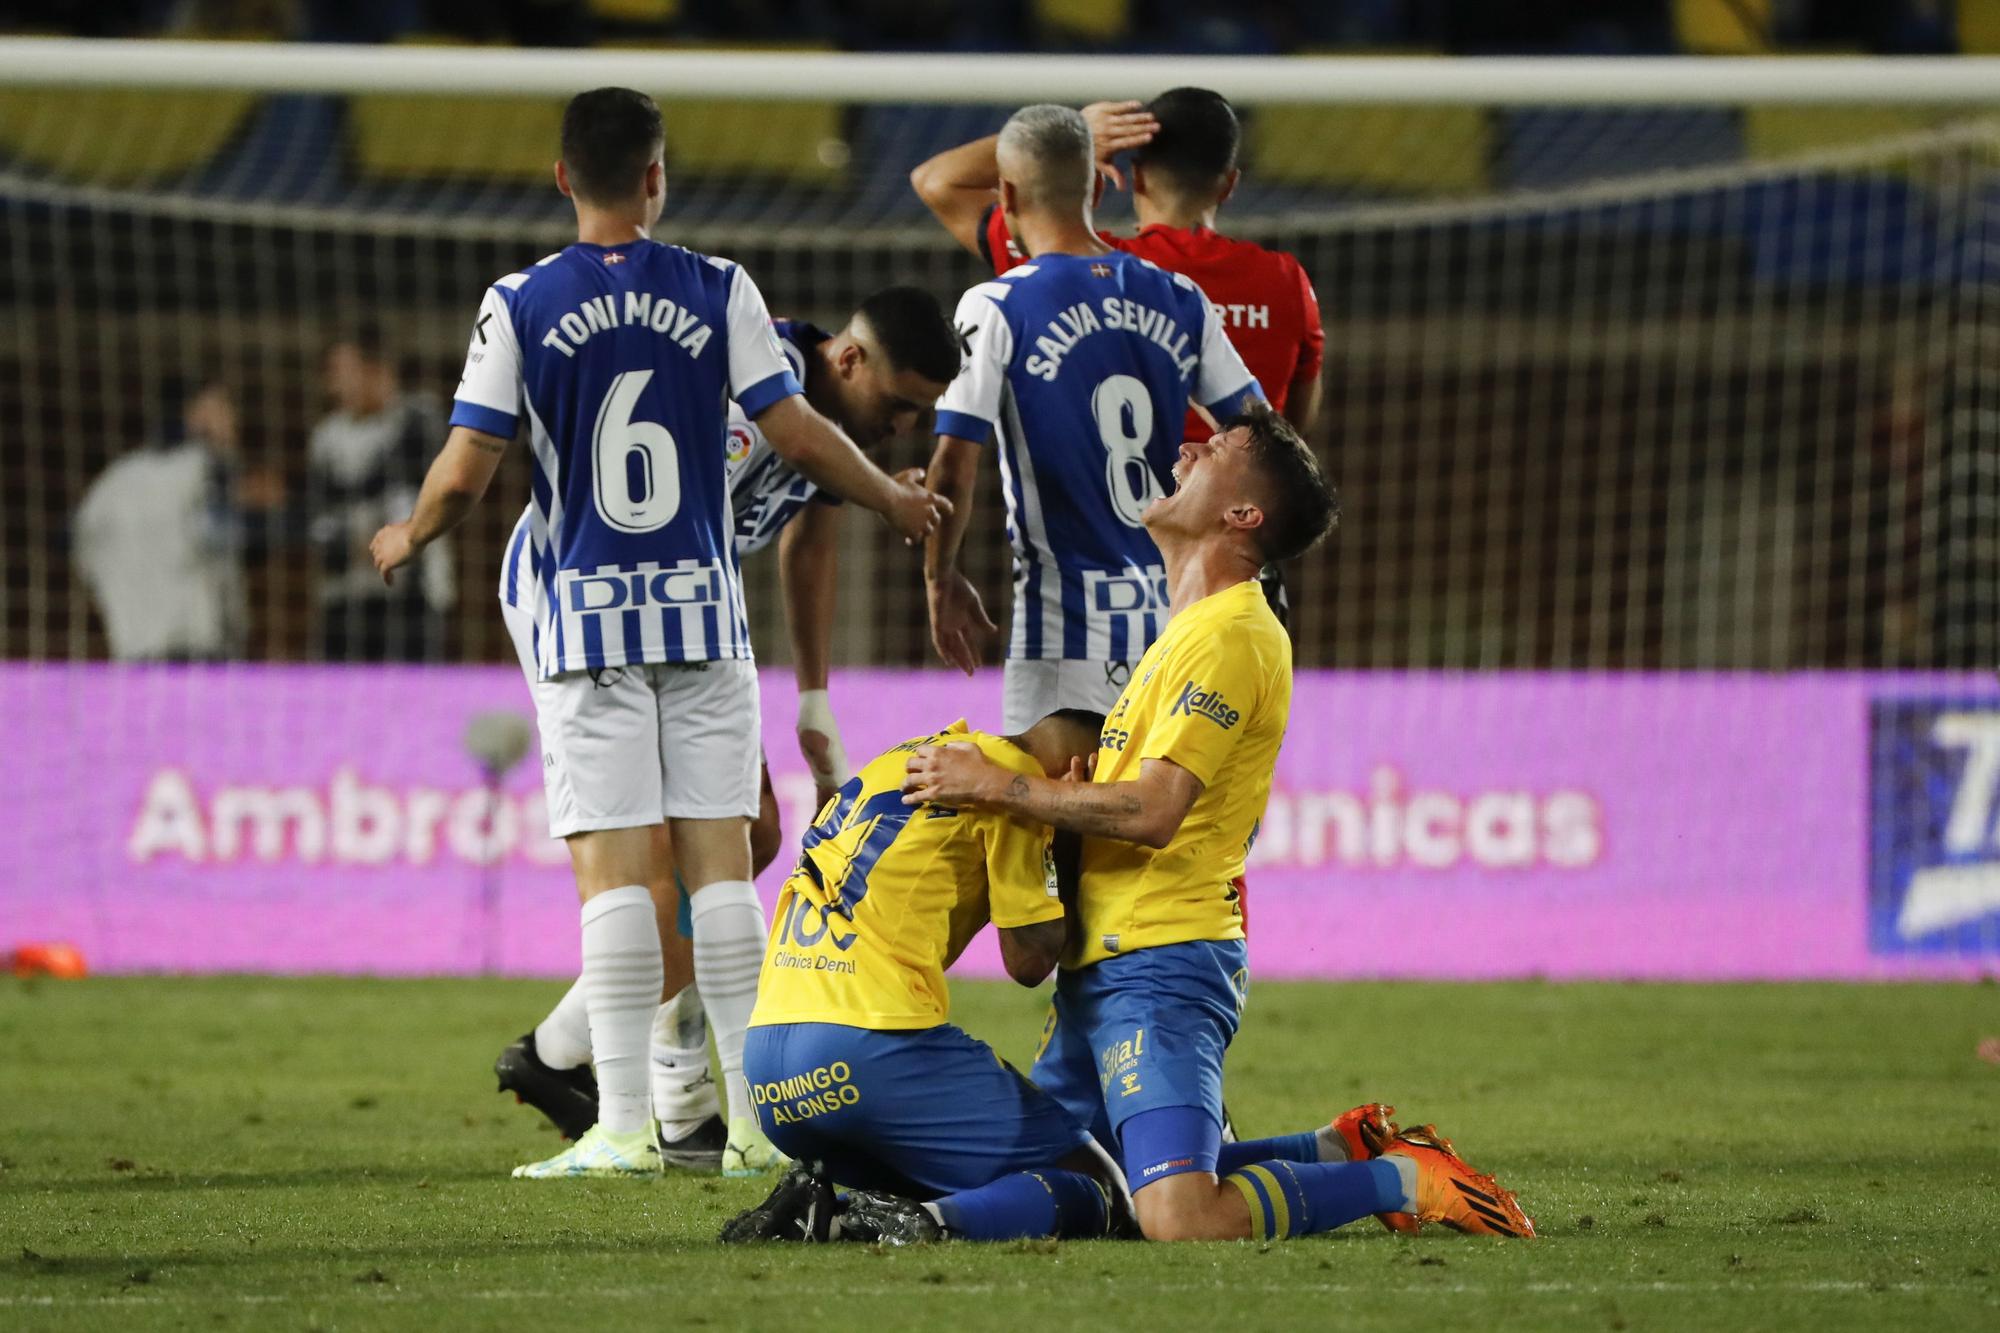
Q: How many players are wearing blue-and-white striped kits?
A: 3